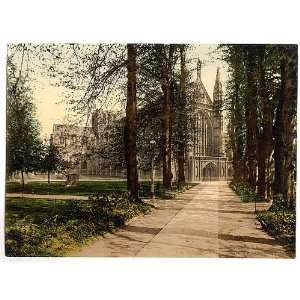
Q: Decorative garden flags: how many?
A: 0